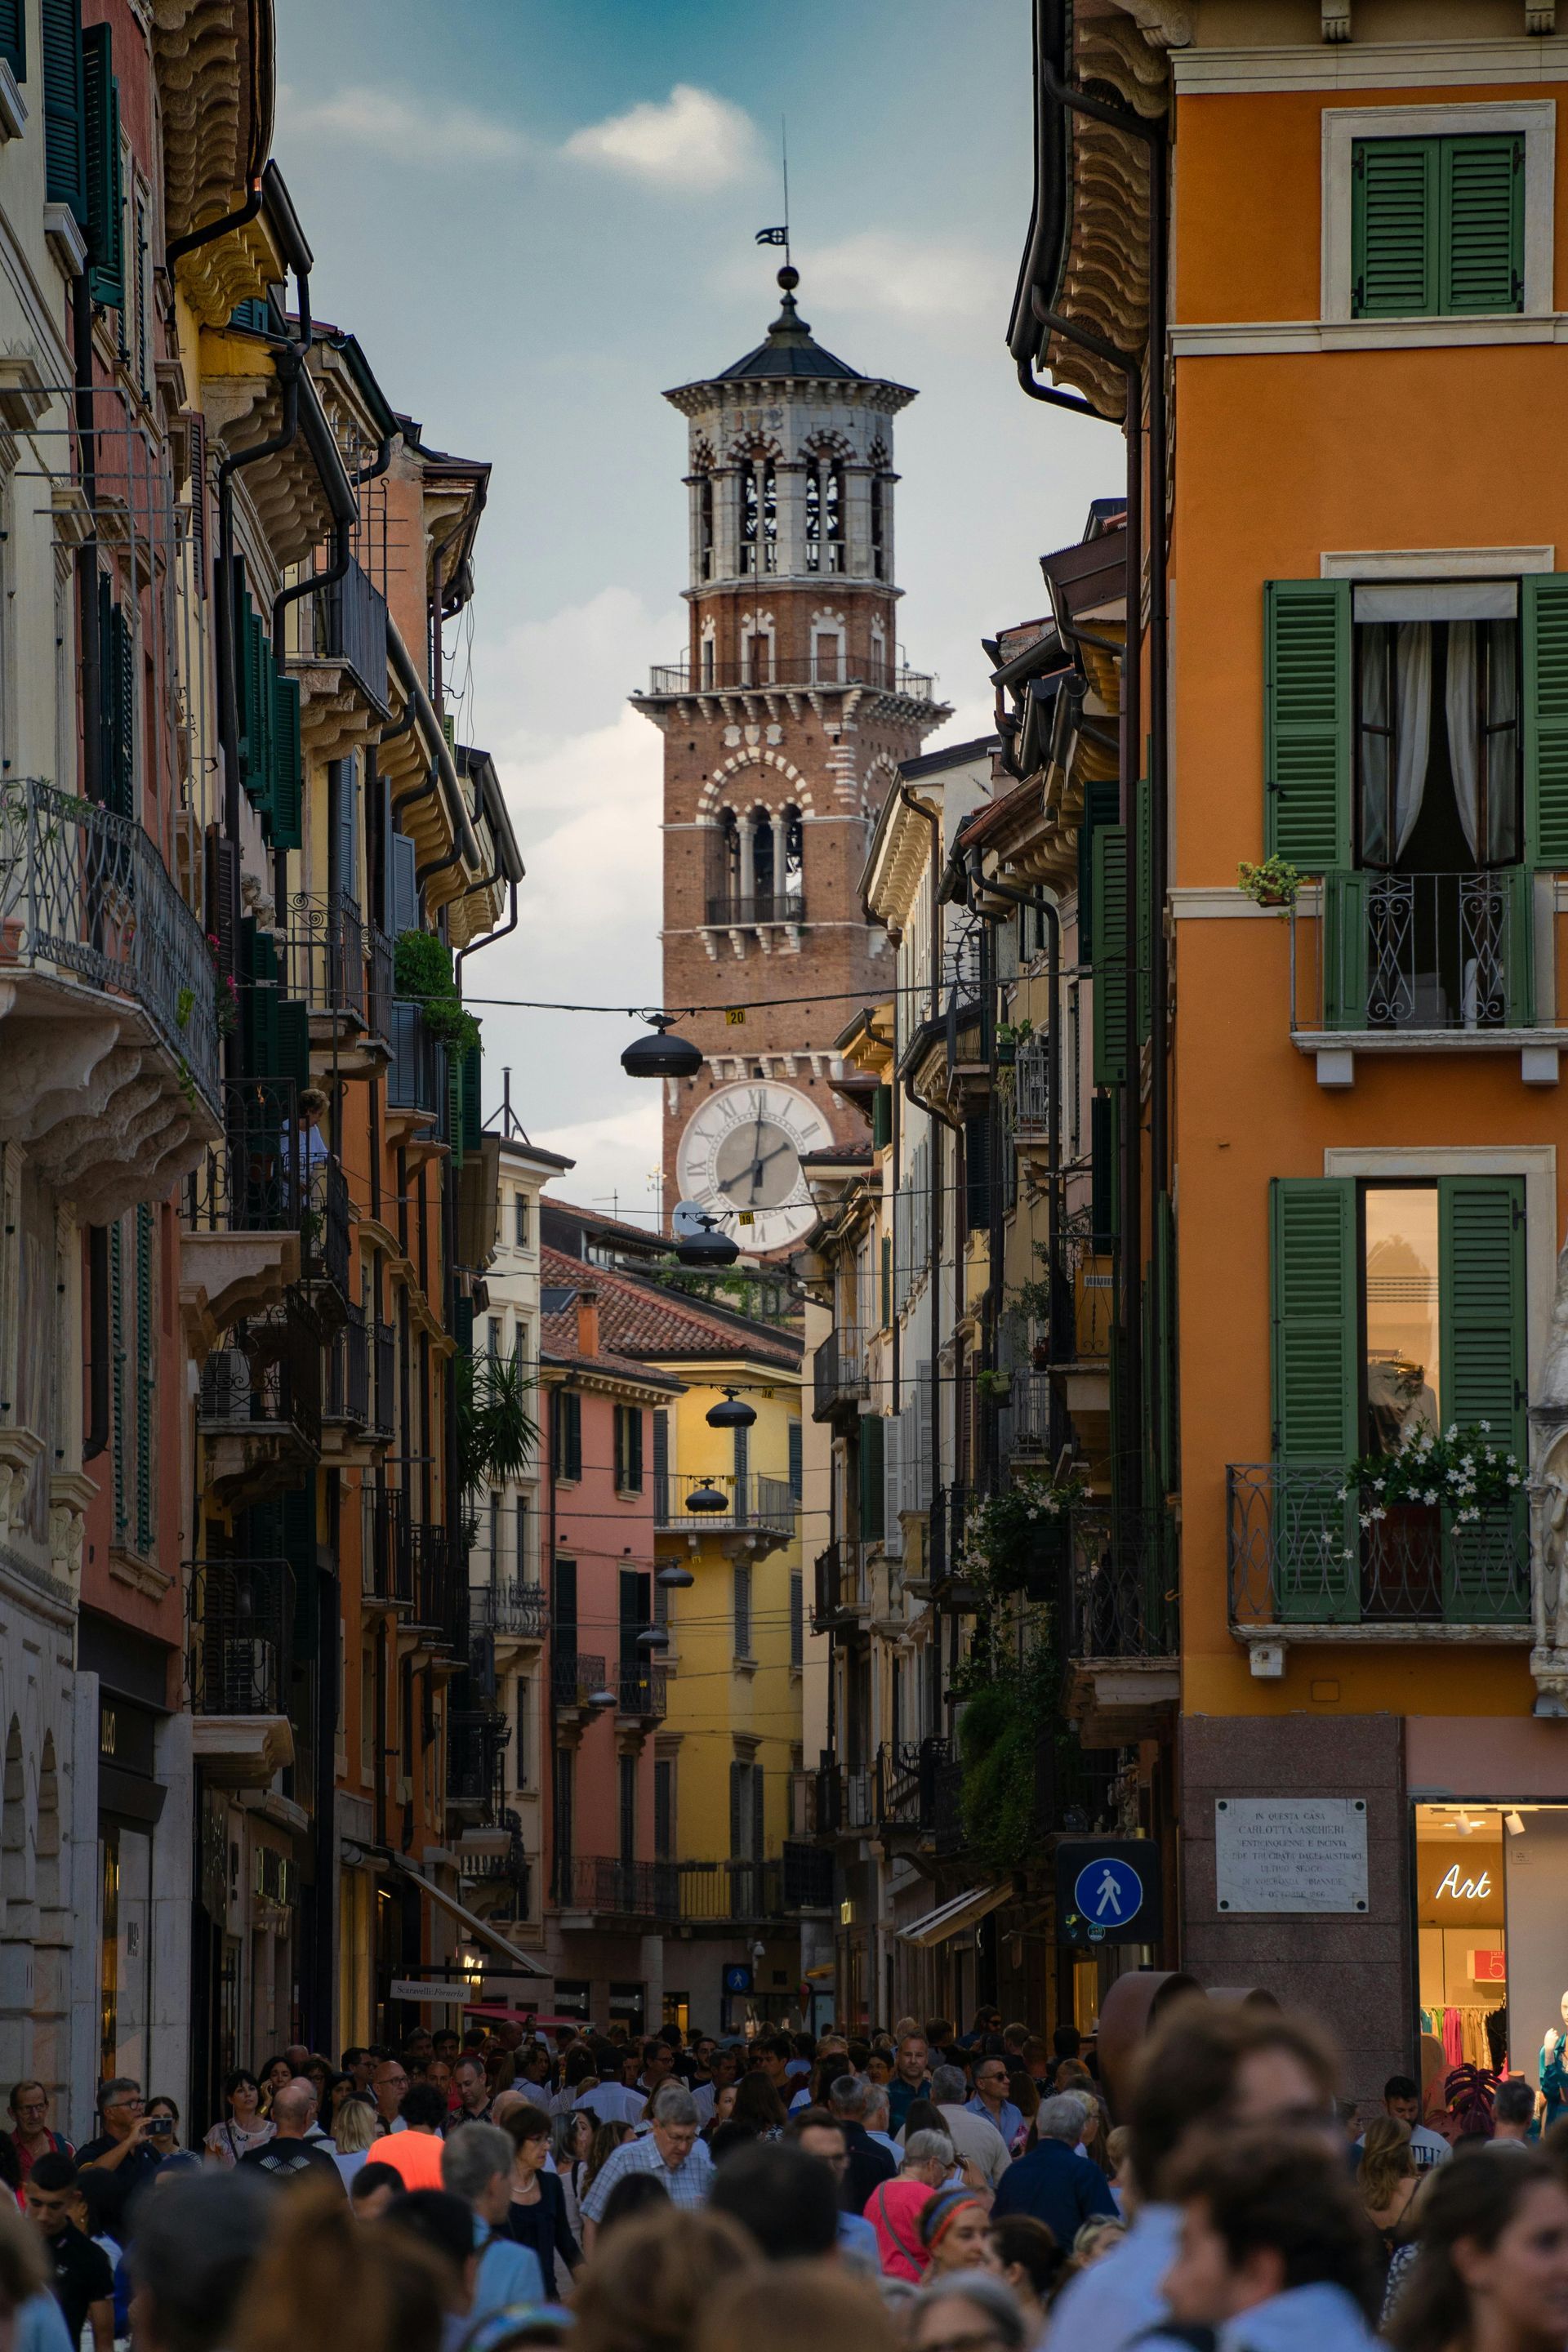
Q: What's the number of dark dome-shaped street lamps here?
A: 7